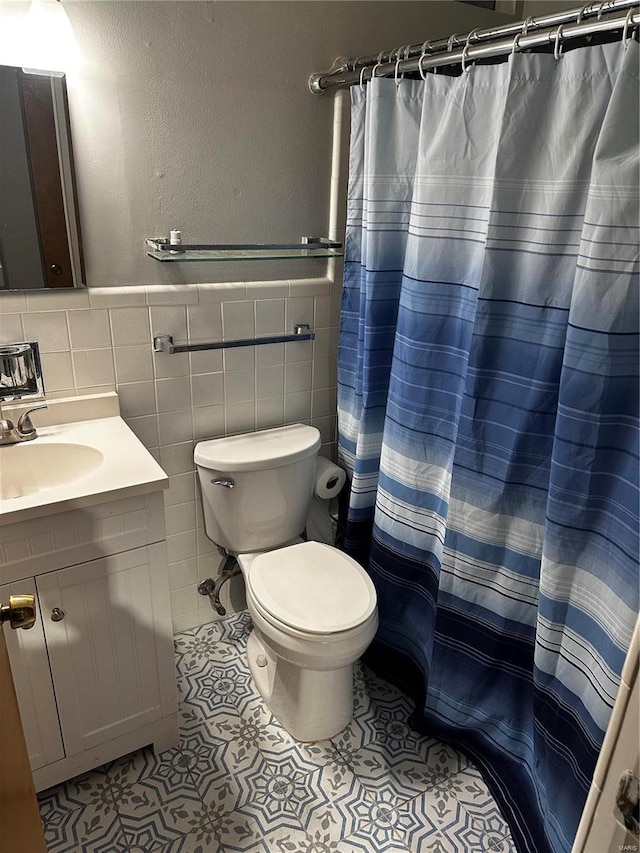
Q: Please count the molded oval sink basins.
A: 1